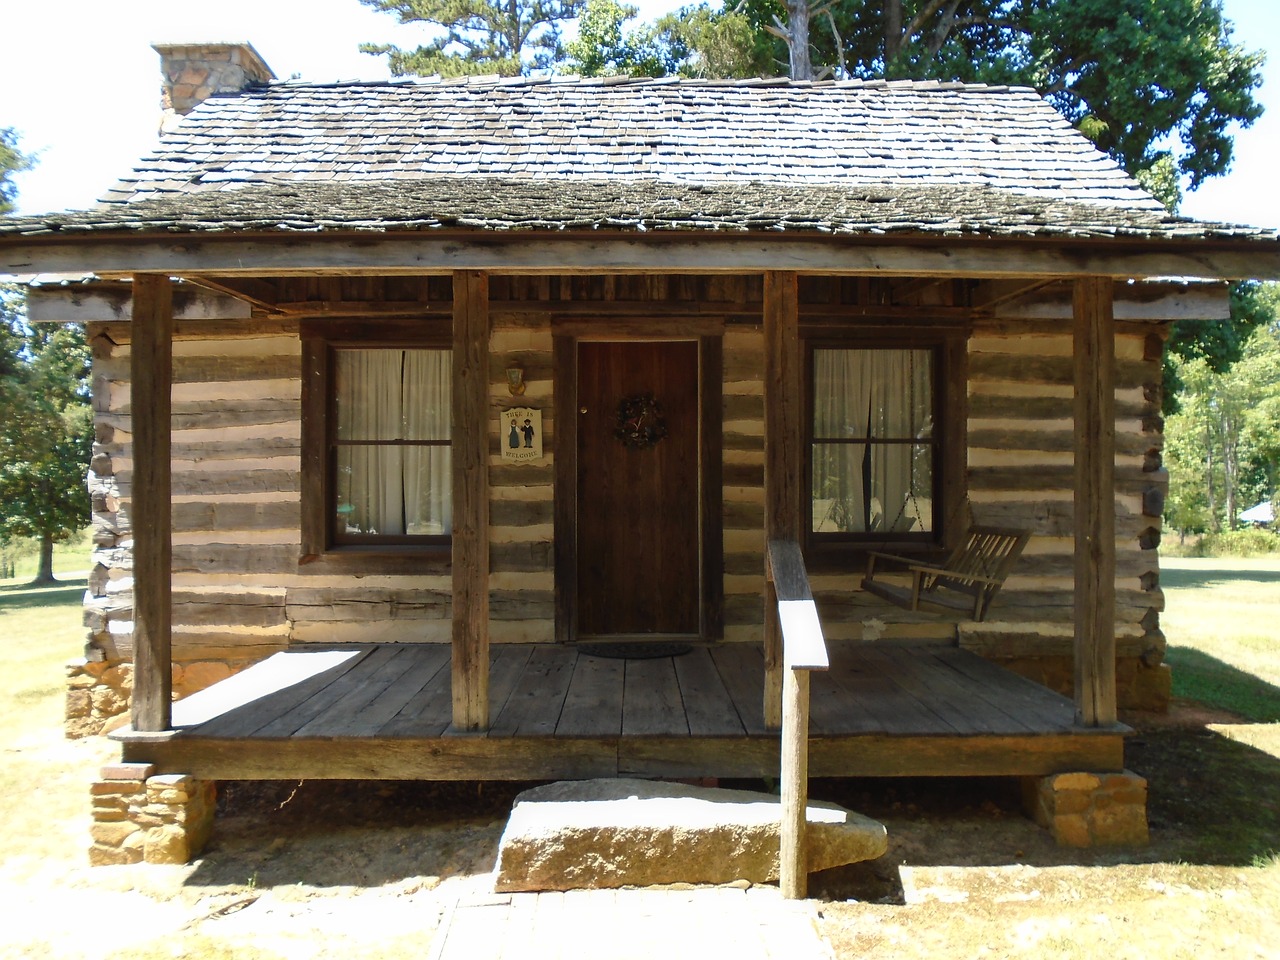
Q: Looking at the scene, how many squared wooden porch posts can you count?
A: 4